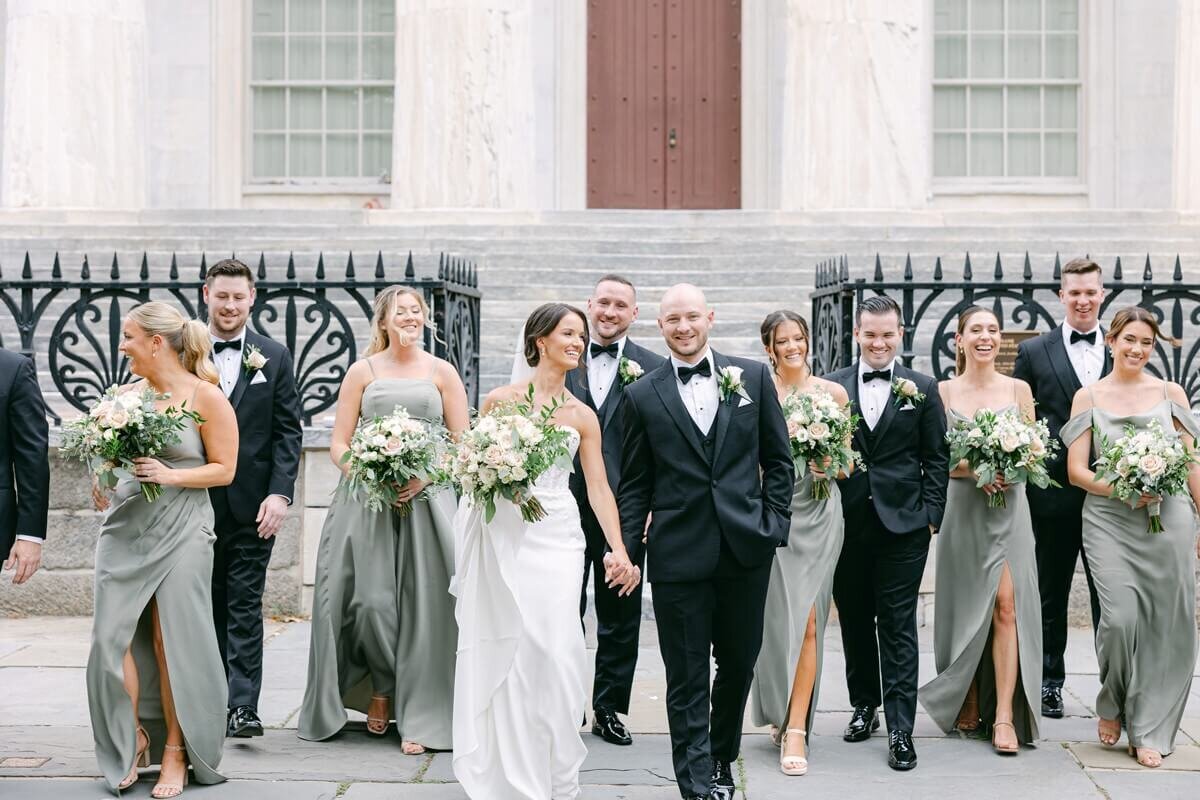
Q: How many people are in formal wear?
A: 12